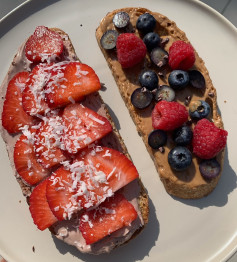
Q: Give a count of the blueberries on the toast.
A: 15